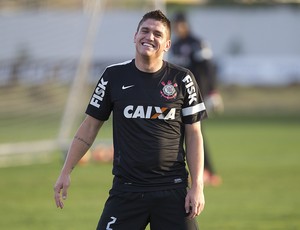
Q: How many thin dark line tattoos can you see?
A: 1